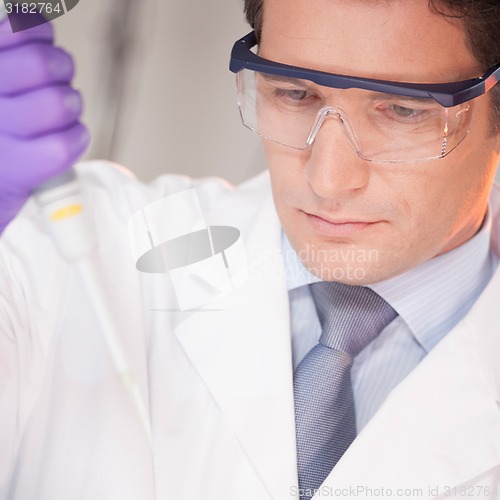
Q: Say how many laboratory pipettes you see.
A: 1